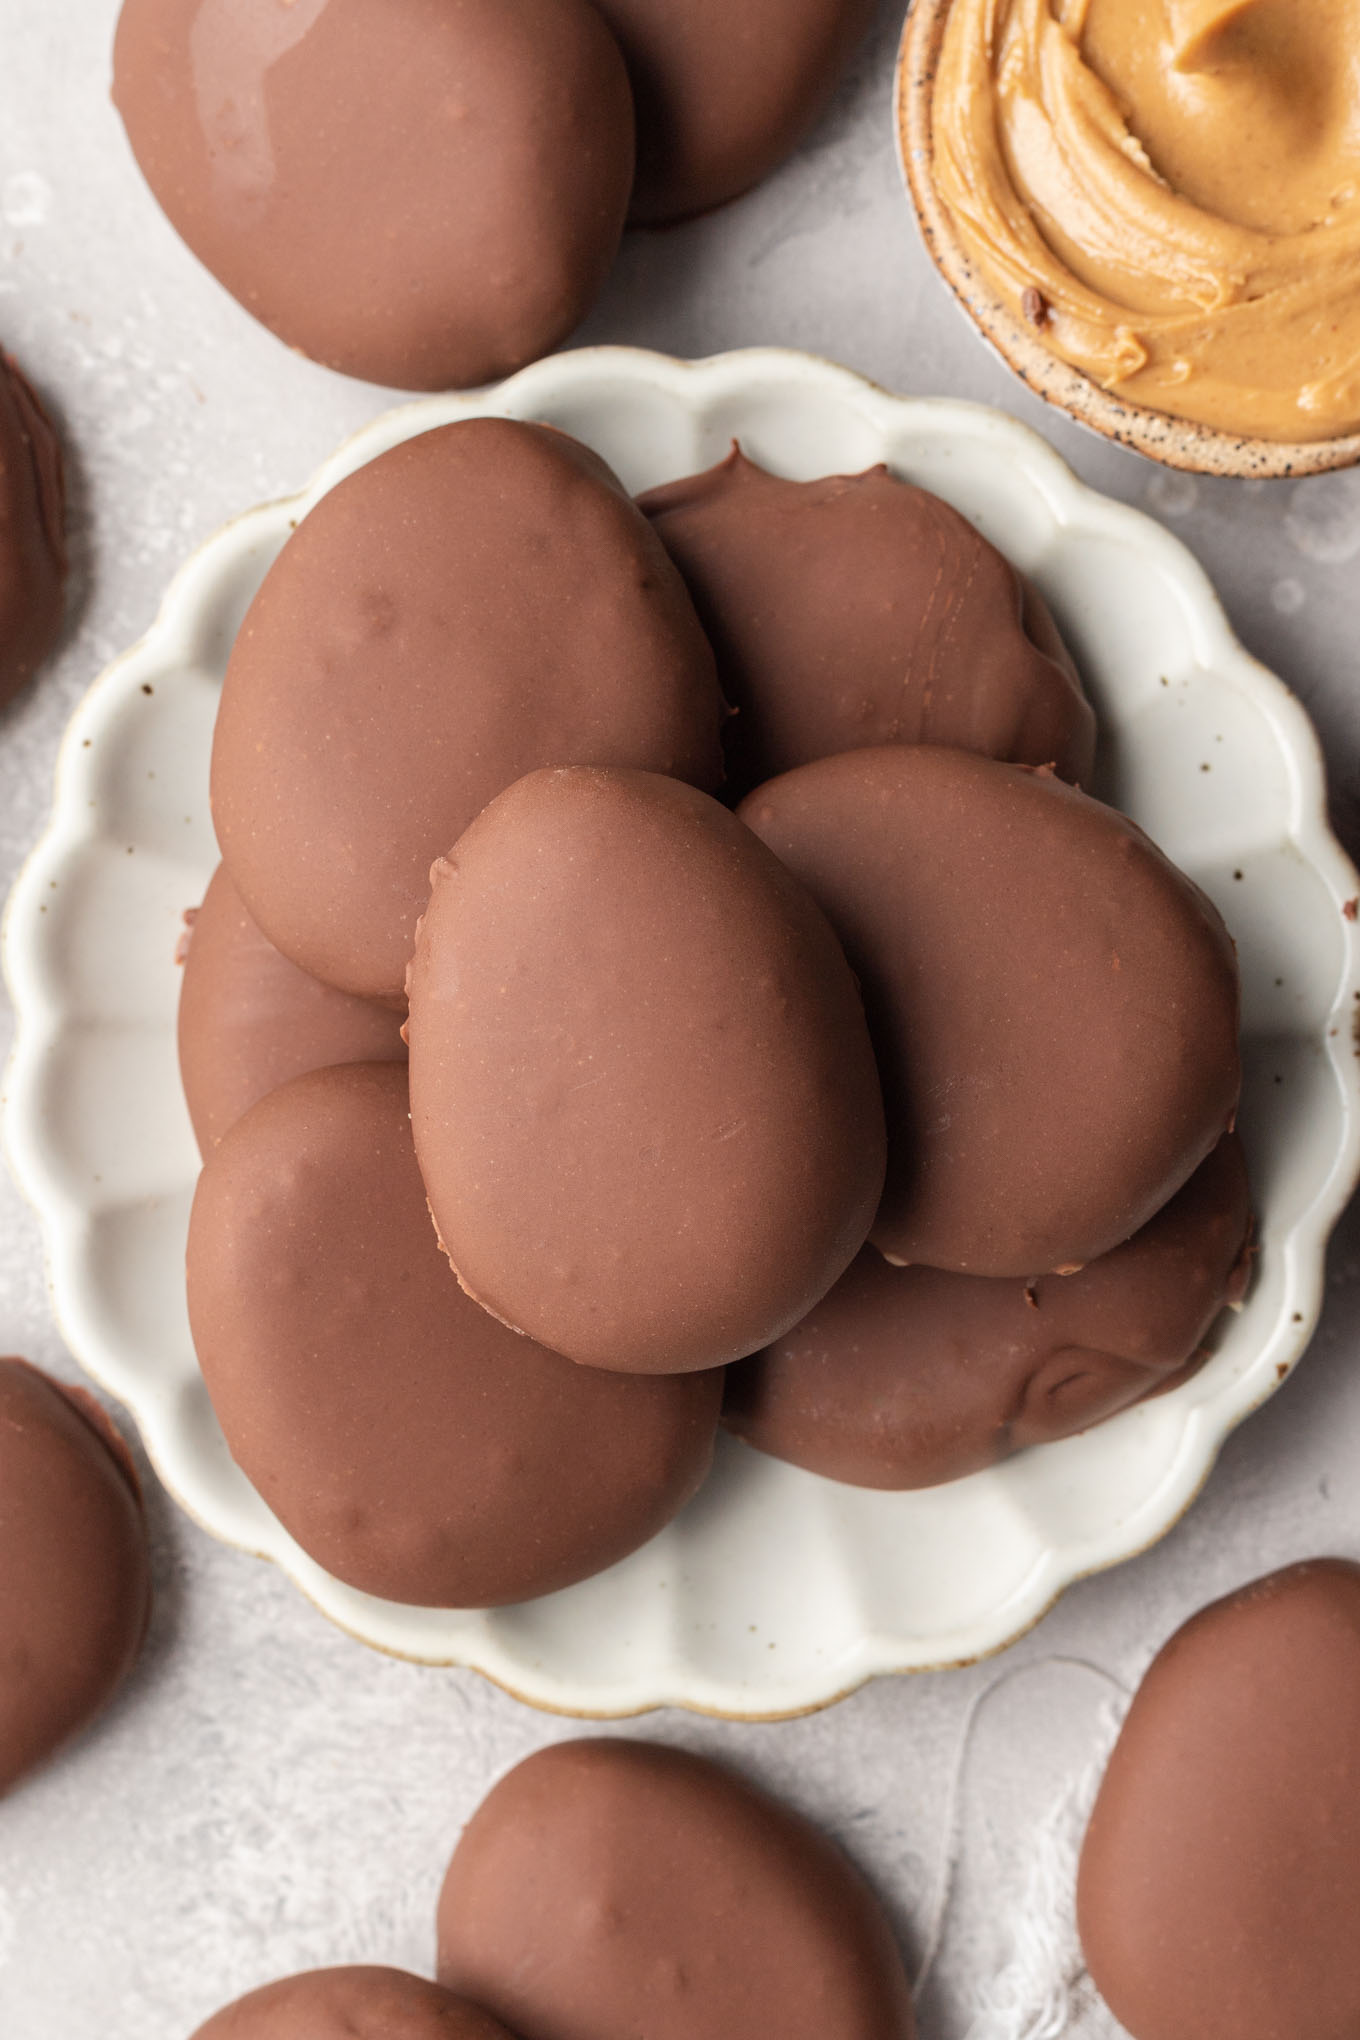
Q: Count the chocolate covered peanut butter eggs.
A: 14